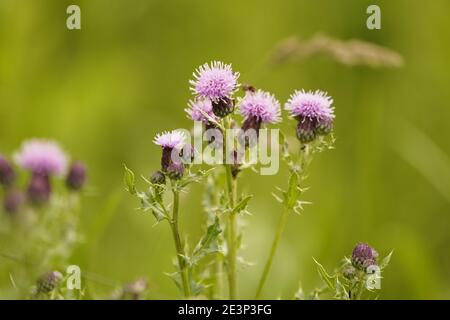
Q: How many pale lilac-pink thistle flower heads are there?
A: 6